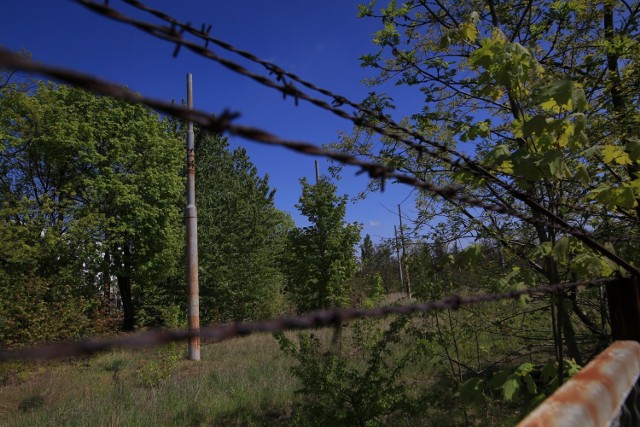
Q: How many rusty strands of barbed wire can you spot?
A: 4